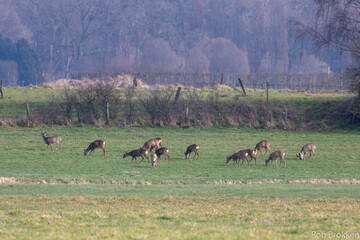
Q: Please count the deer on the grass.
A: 12